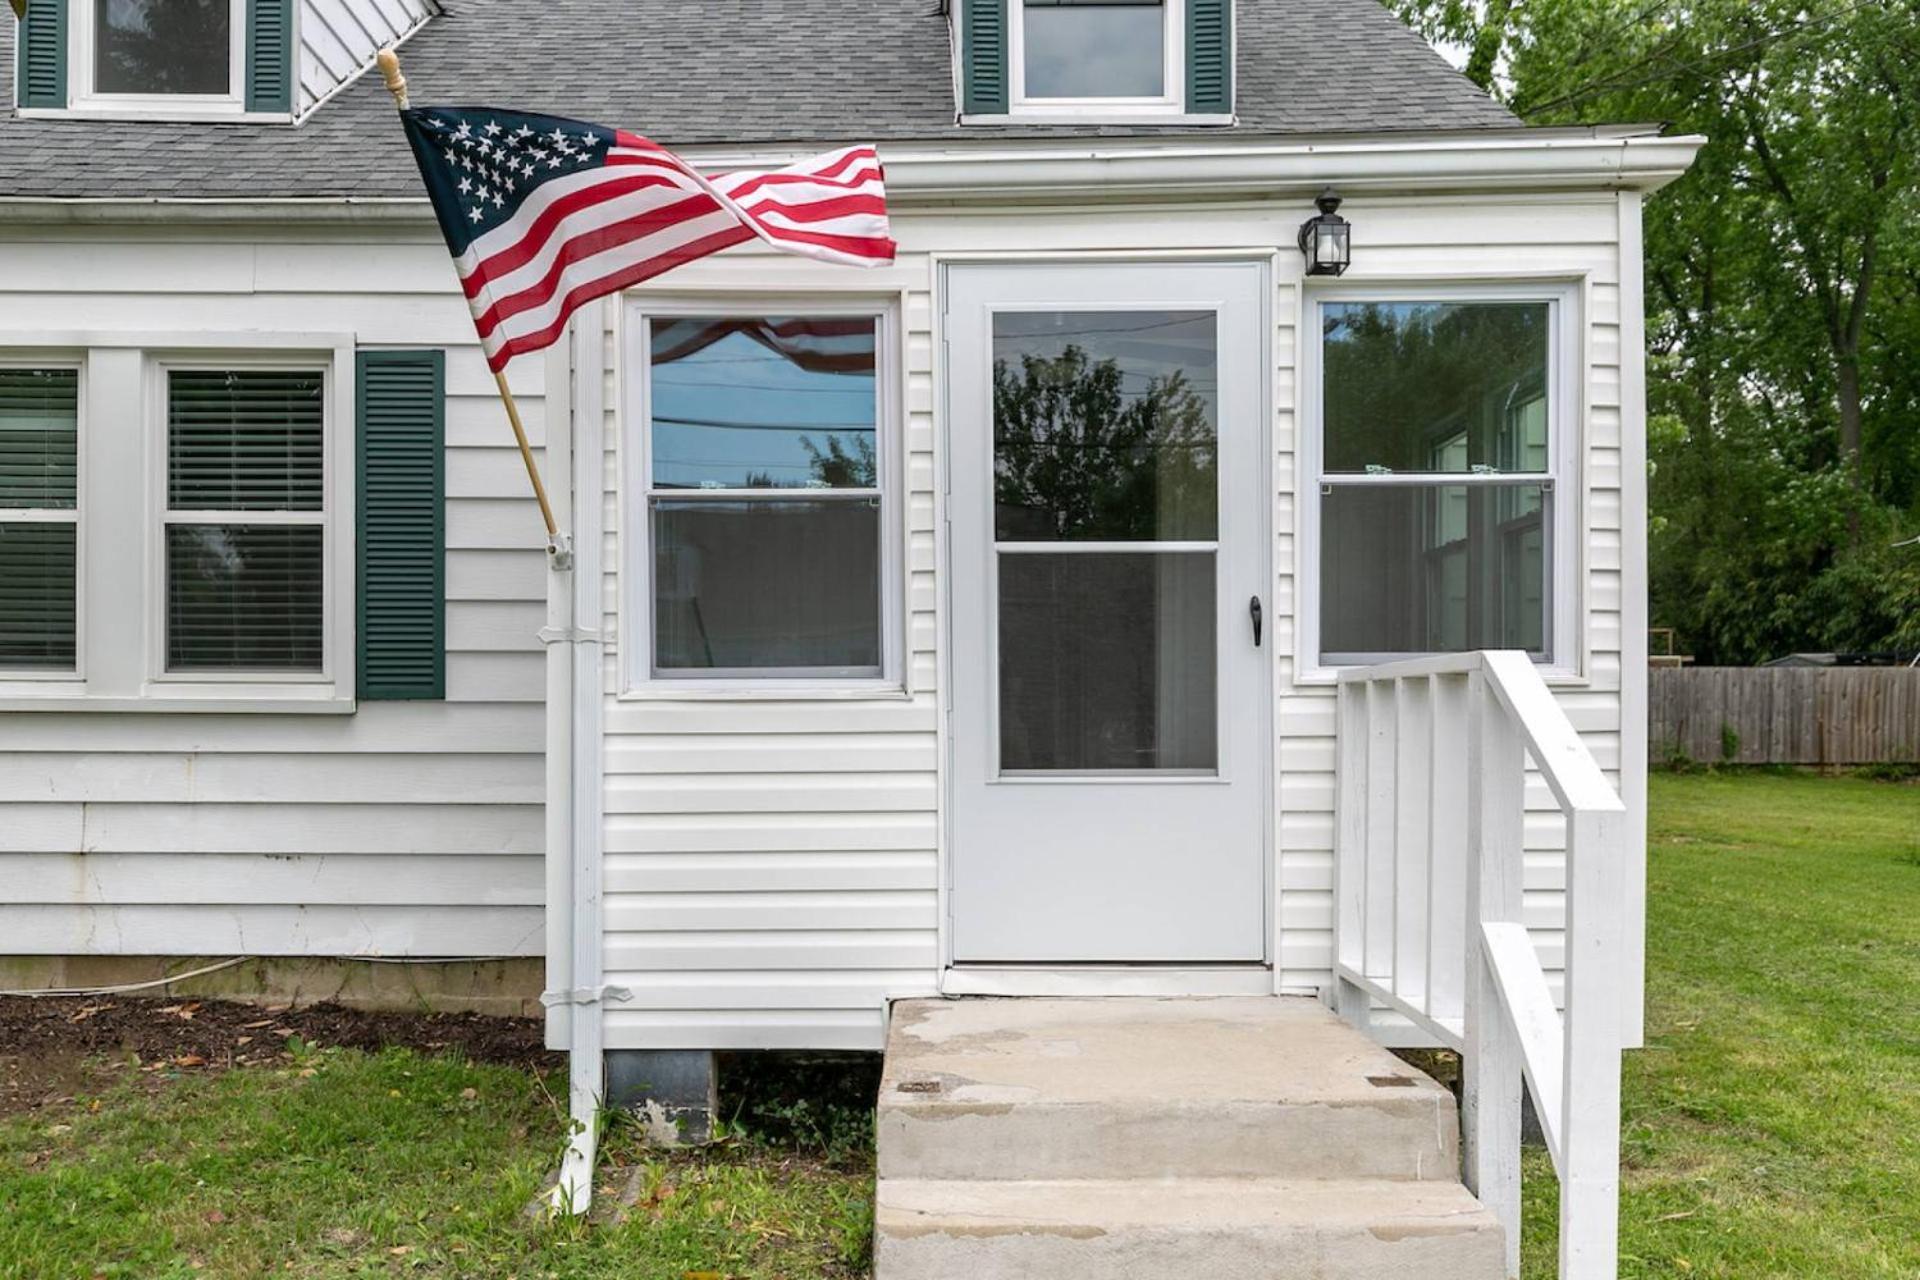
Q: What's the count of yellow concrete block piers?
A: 0